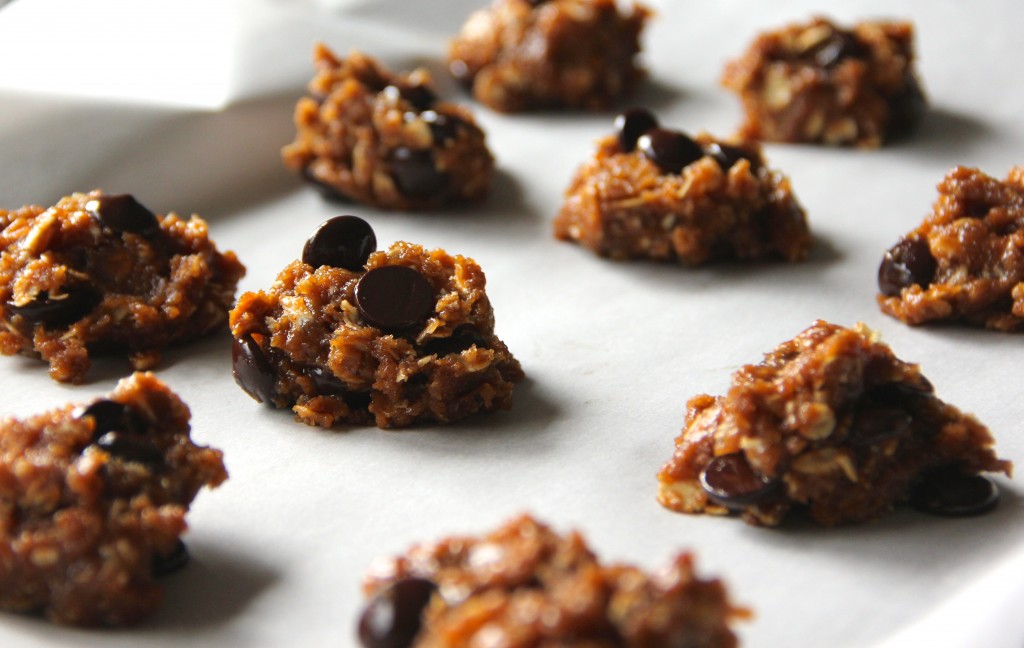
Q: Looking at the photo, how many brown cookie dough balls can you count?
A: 10